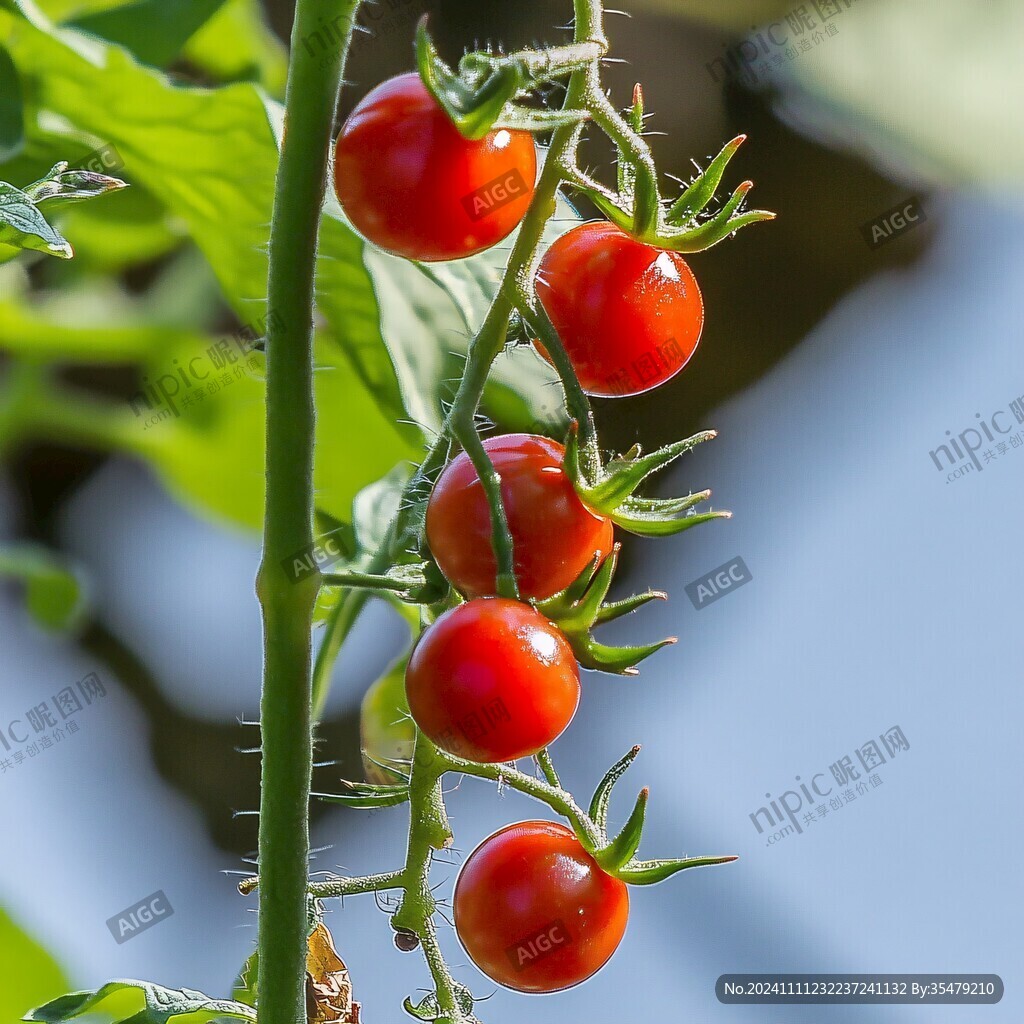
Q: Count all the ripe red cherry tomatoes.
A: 5